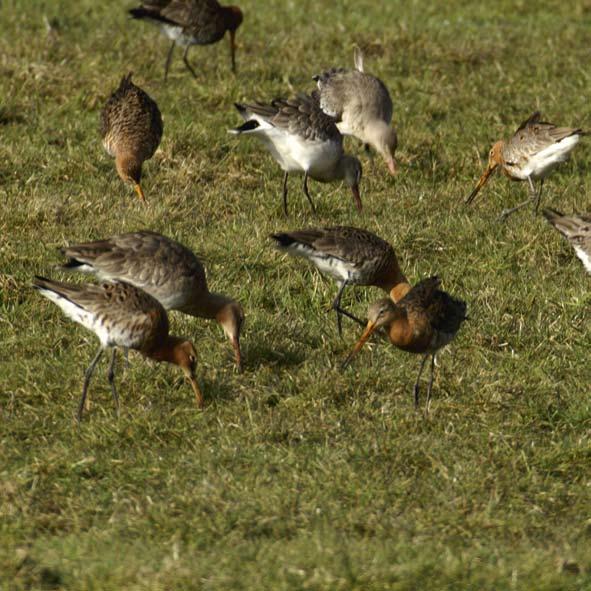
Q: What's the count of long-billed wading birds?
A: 10